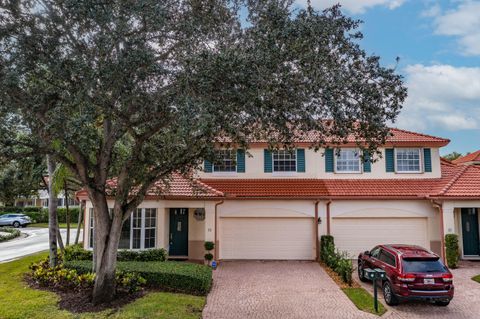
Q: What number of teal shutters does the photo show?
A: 8